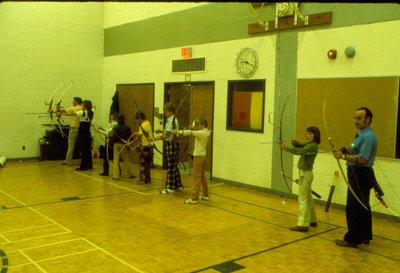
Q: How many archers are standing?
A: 9